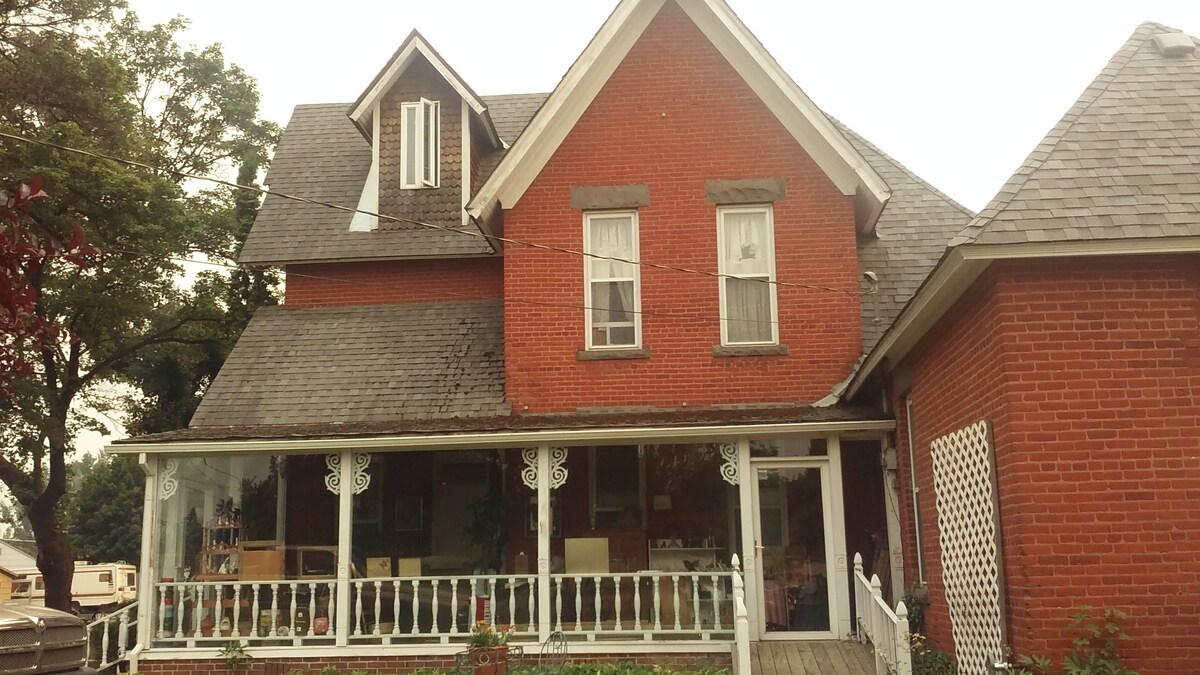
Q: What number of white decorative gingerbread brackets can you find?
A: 6